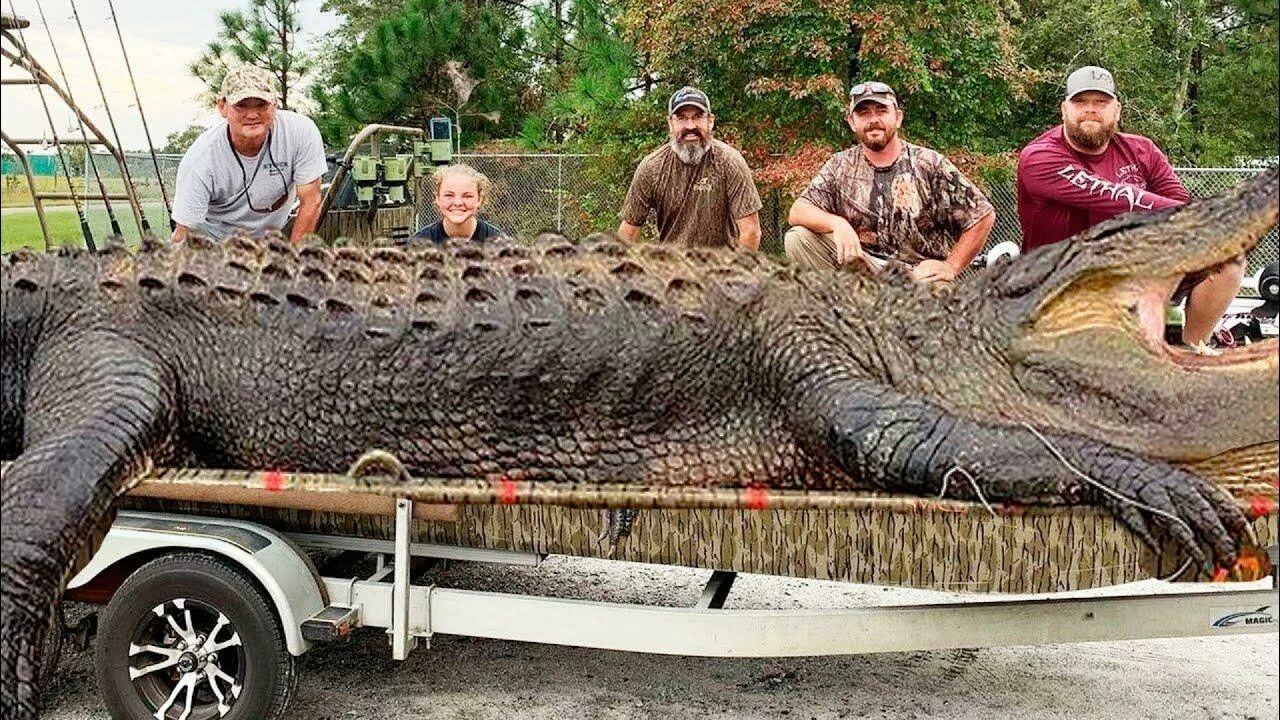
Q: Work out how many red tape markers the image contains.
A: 4